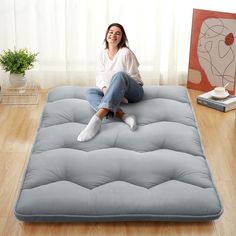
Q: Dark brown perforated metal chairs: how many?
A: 0